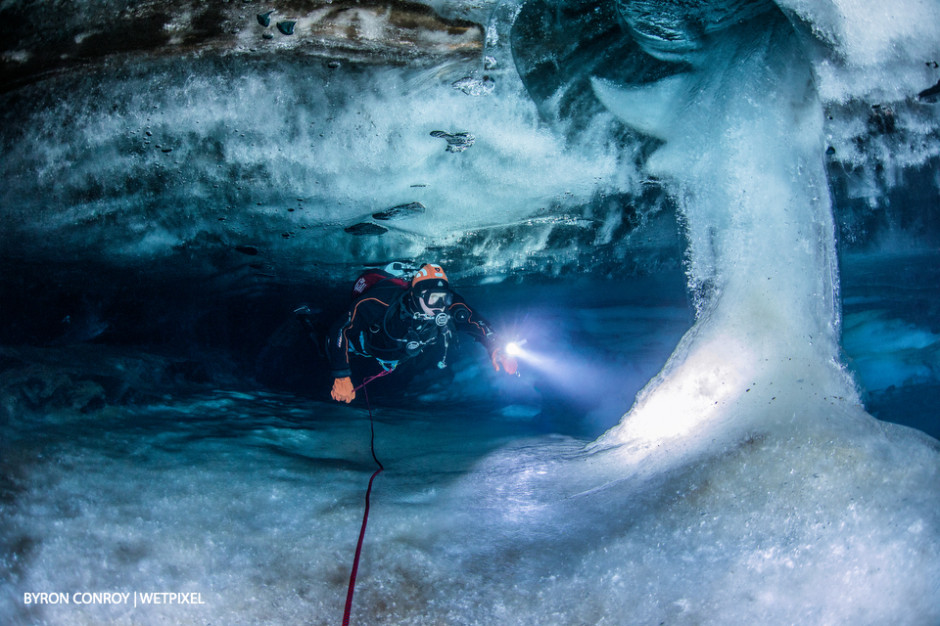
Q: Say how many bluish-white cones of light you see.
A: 1